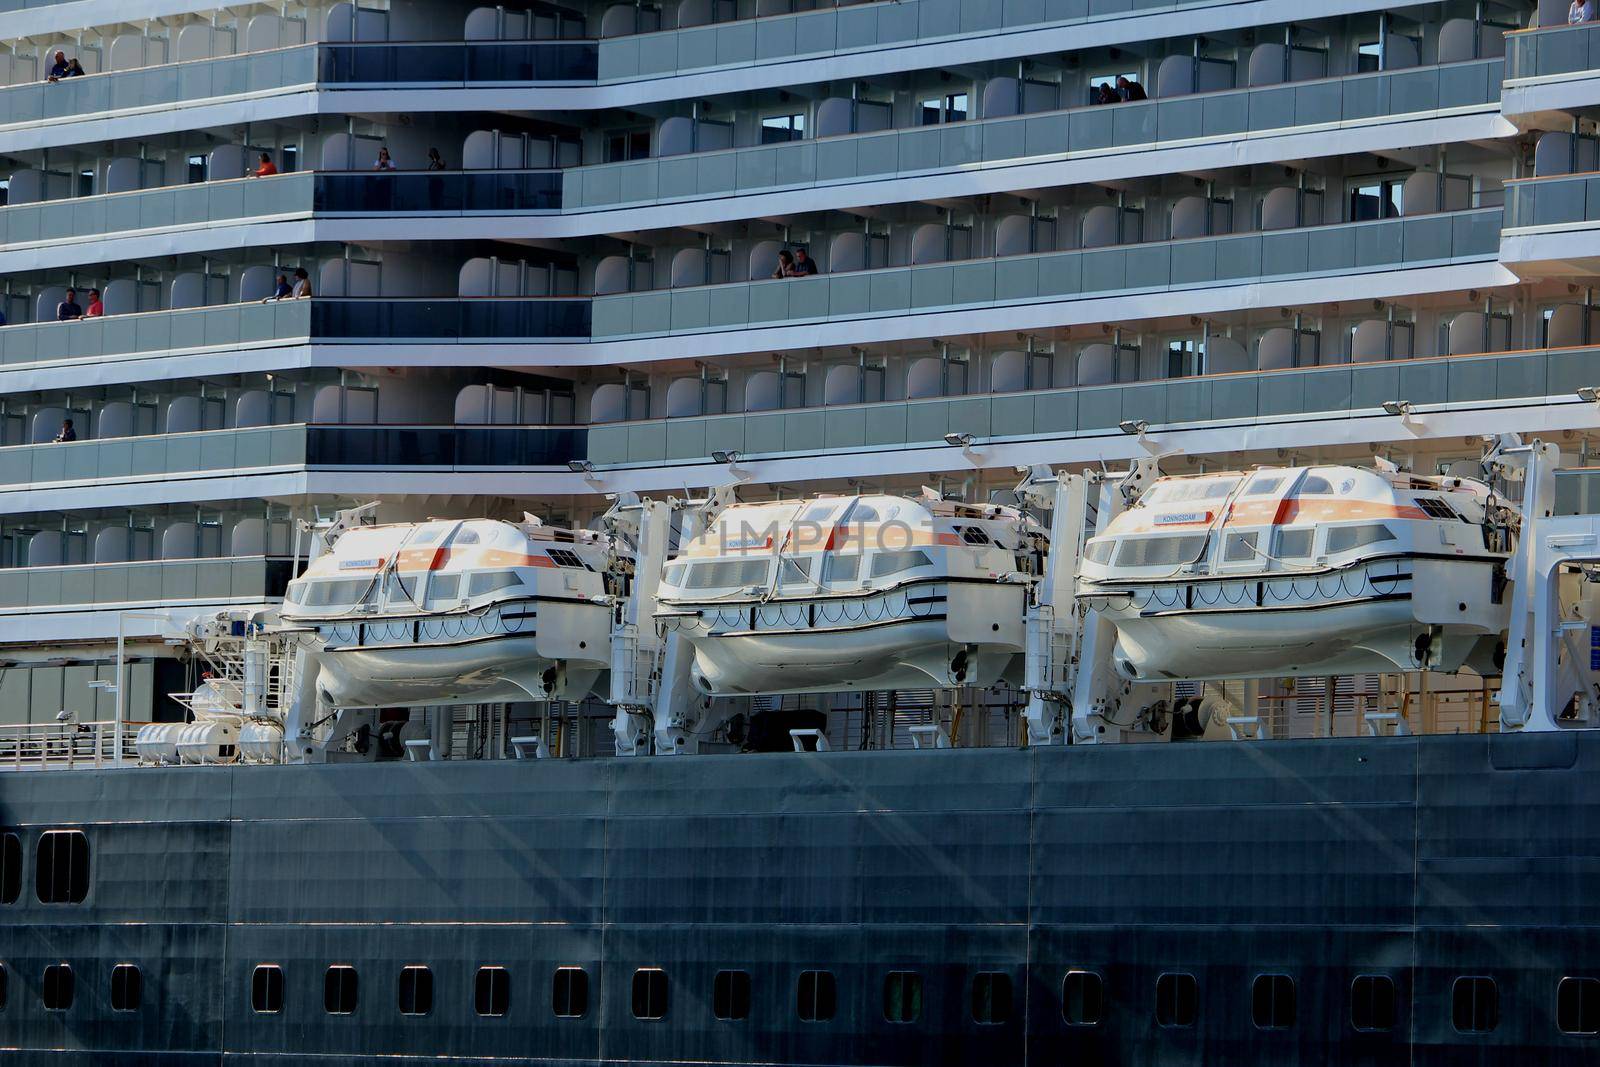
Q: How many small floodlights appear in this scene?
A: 6